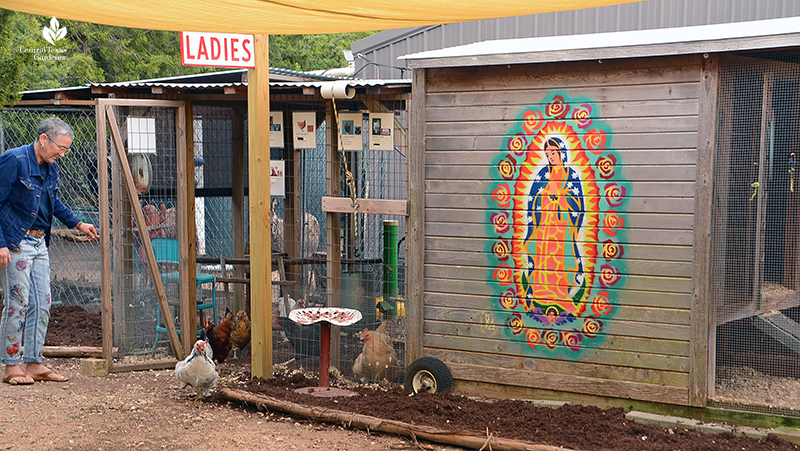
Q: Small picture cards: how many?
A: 5